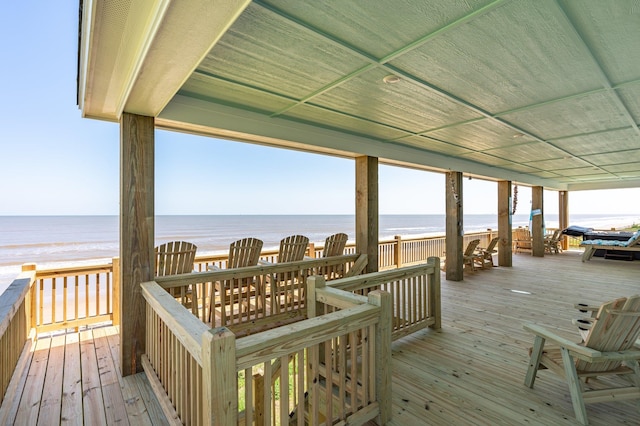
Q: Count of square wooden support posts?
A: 6